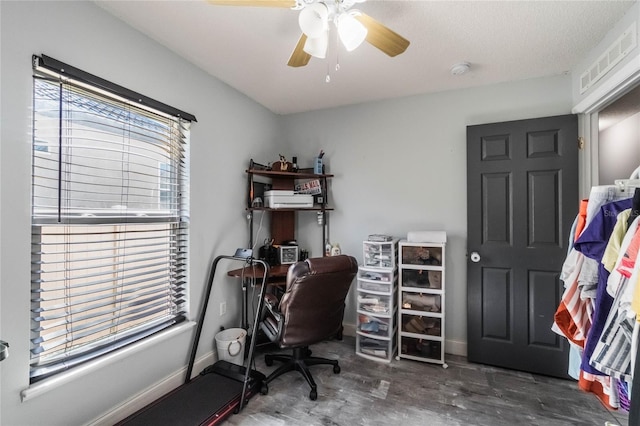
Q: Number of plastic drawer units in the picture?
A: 2